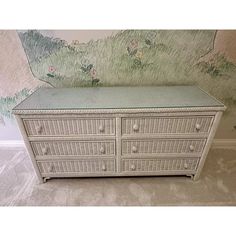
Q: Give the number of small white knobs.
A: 12